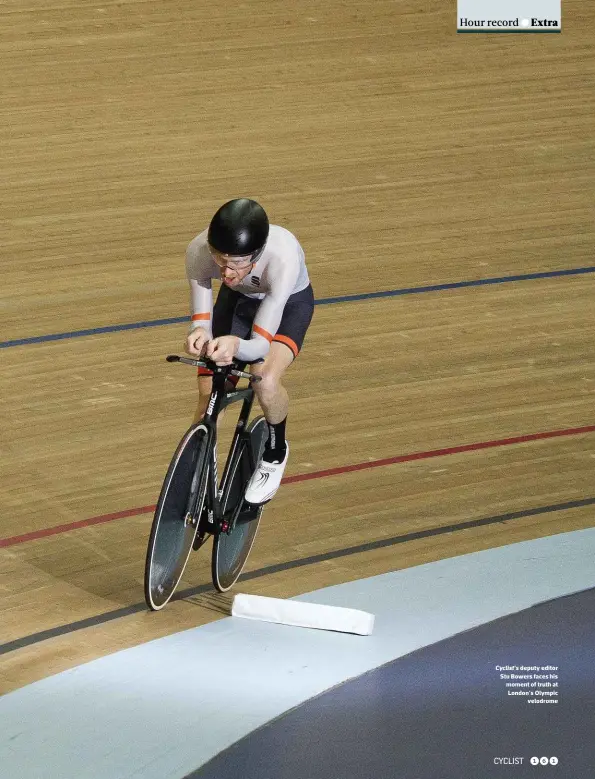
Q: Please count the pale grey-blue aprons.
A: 1